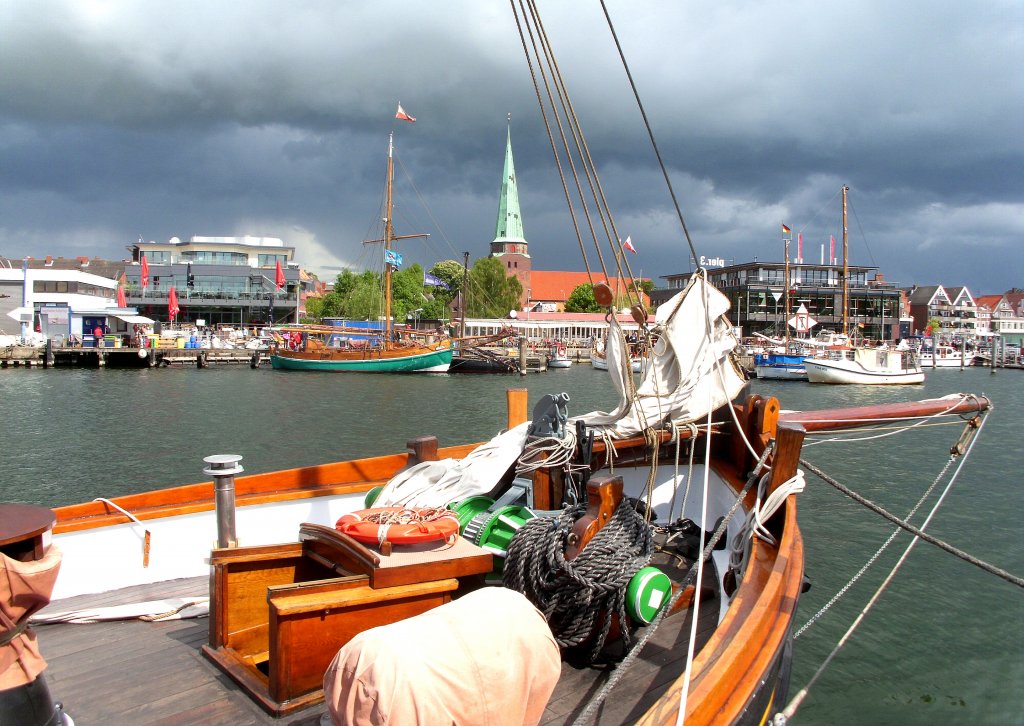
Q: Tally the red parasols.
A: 4